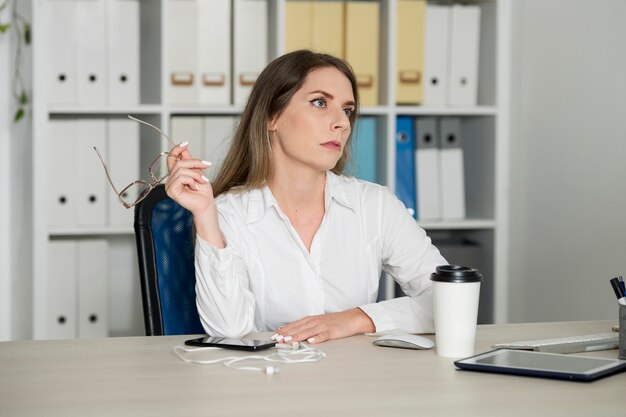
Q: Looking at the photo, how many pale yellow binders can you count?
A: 4